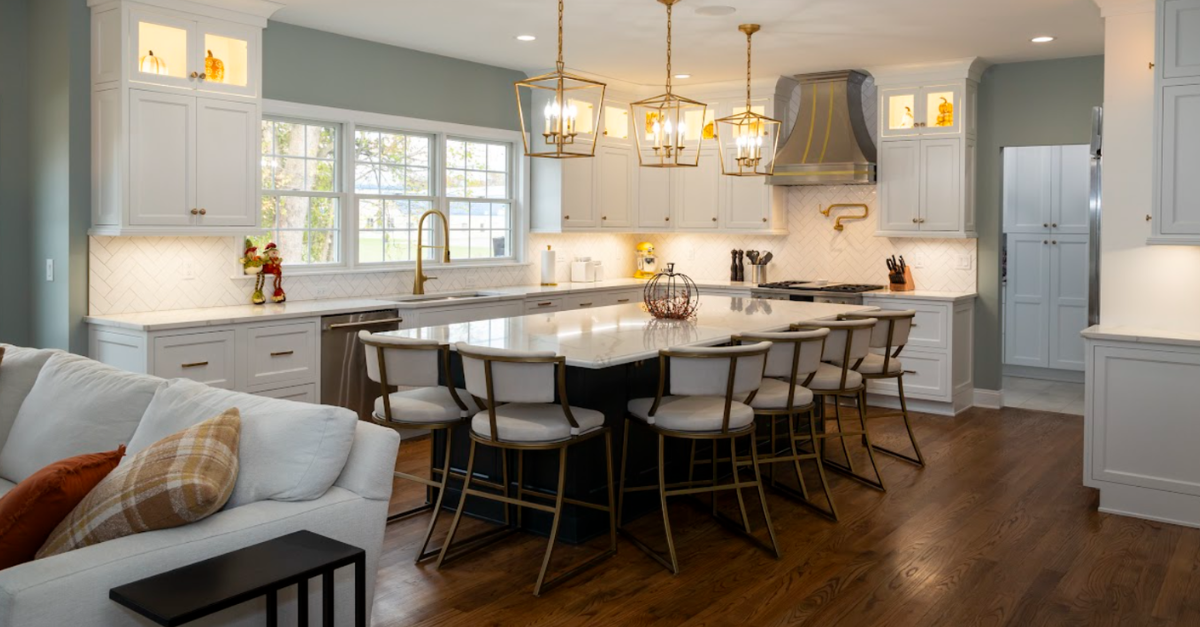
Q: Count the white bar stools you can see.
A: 6